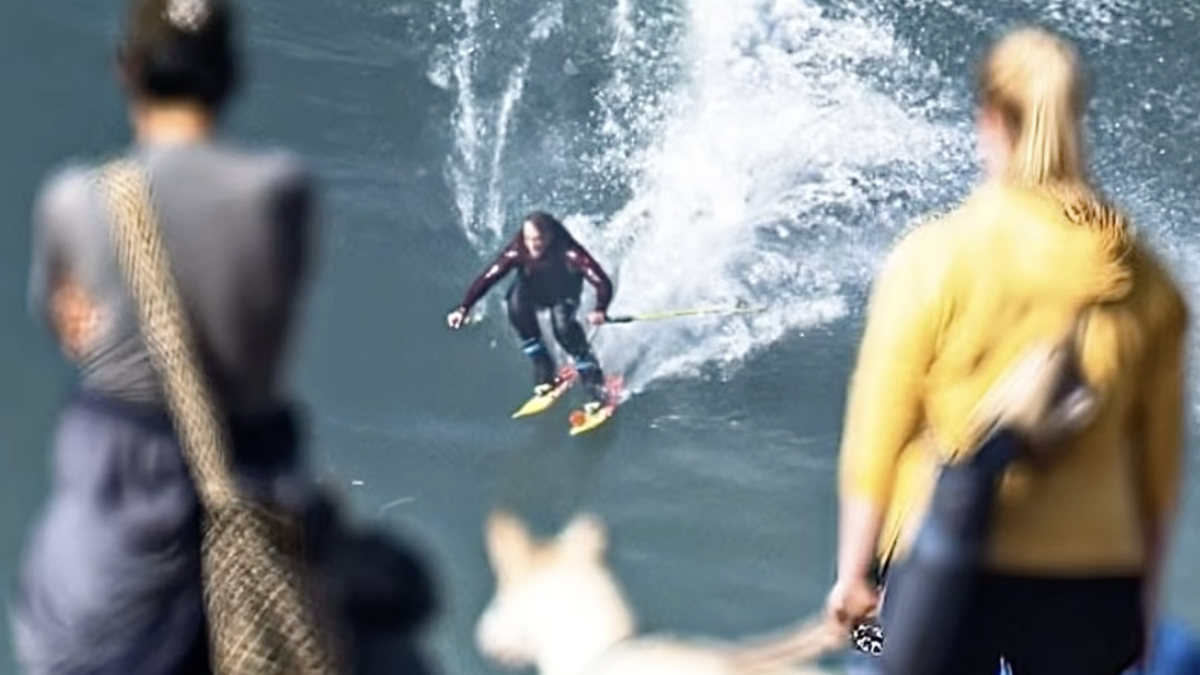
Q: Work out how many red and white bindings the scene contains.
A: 2